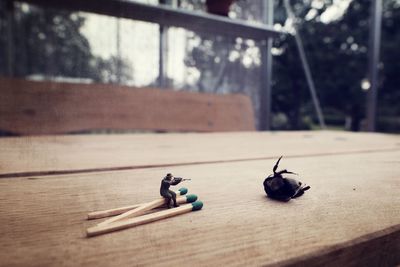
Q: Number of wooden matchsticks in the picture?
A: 3